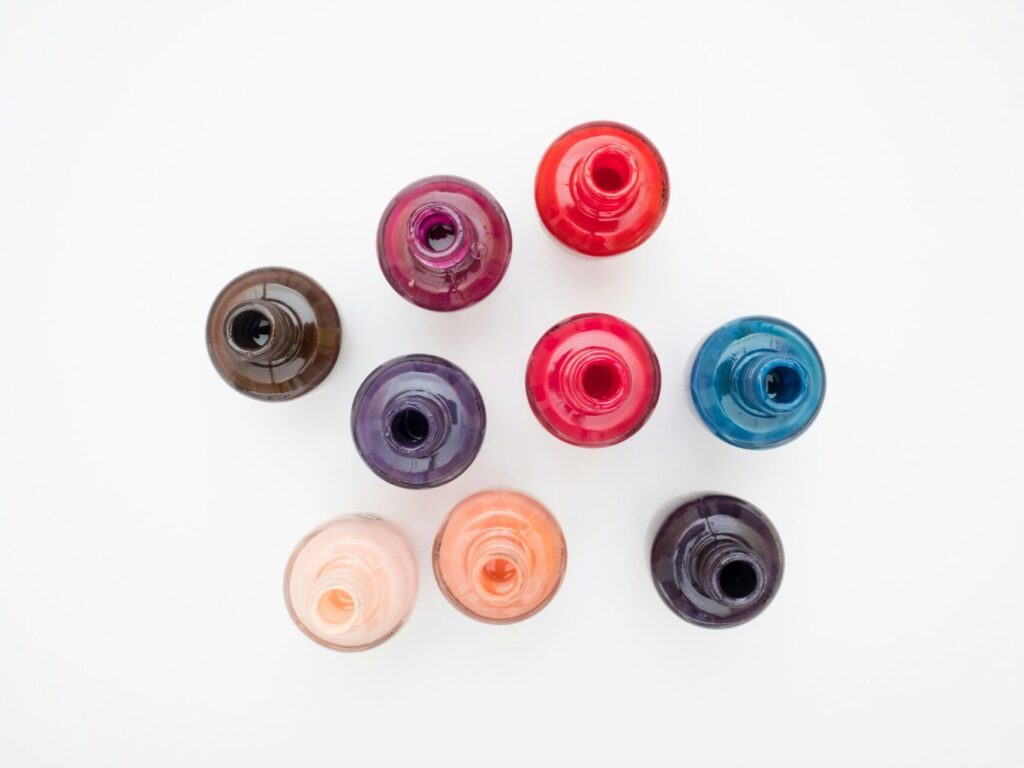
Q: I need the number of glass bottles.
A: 9